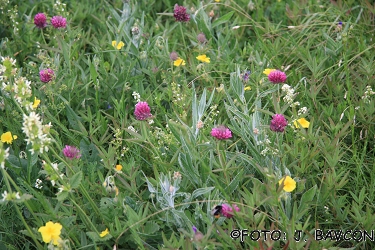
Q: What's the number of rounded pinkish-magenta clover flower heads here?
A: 10